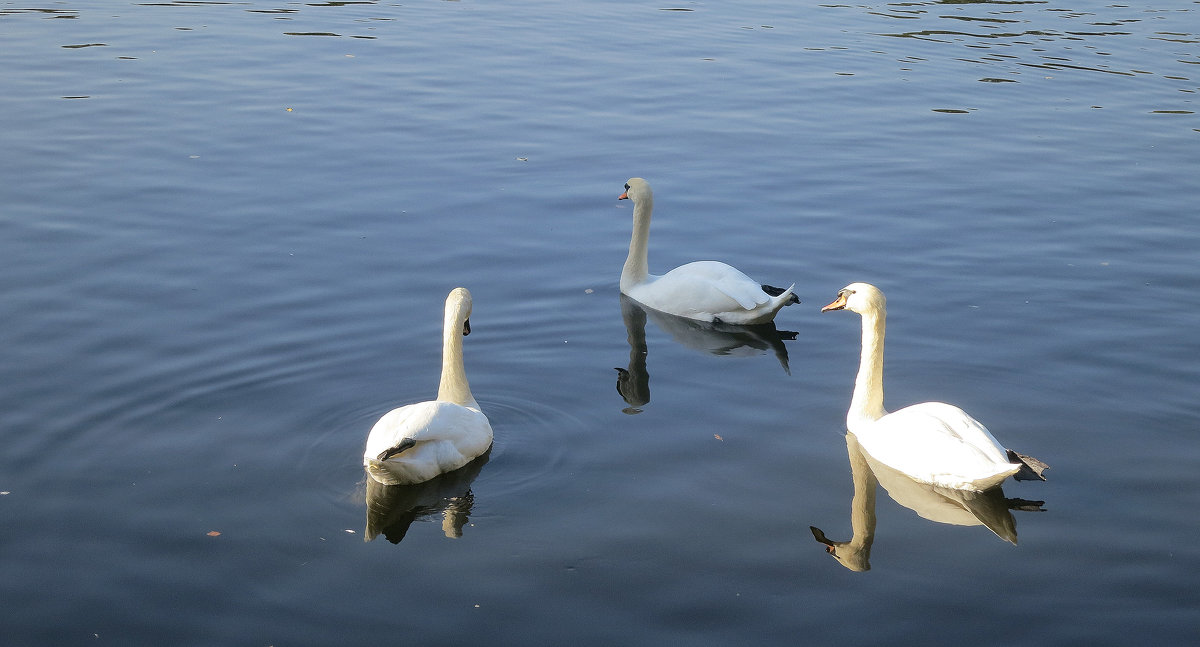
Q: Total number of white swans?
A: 3